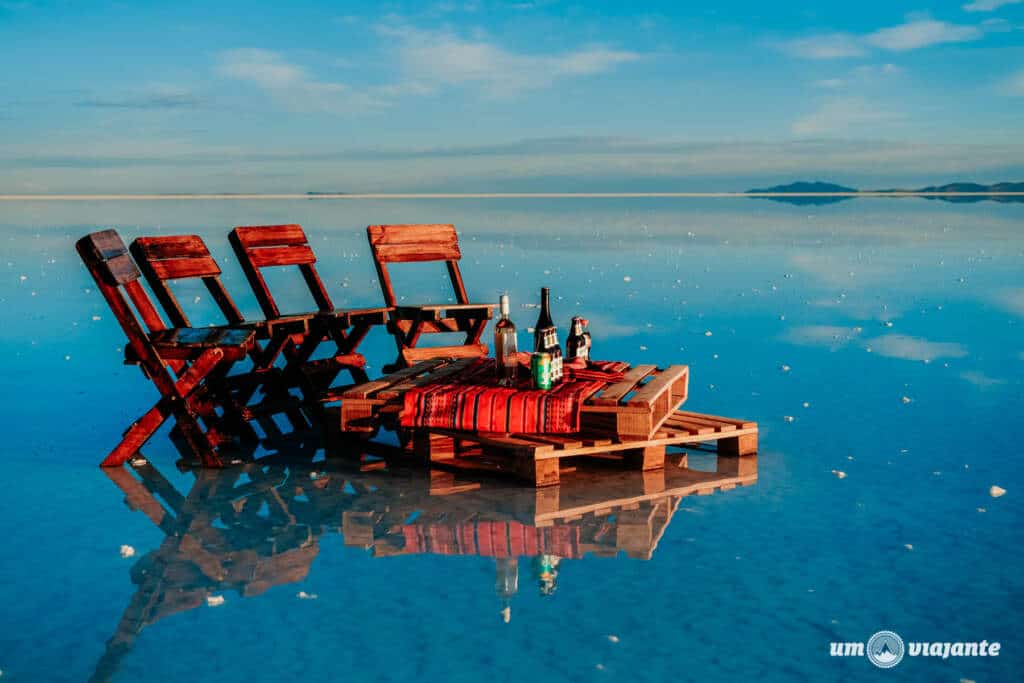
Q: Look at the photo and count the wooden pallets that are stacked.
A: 2